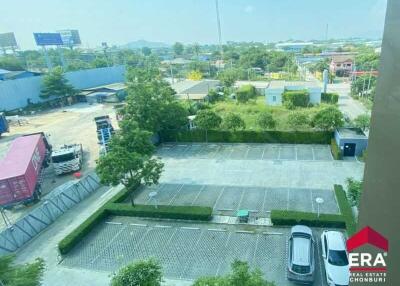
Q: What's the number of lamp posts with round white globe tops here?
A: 2